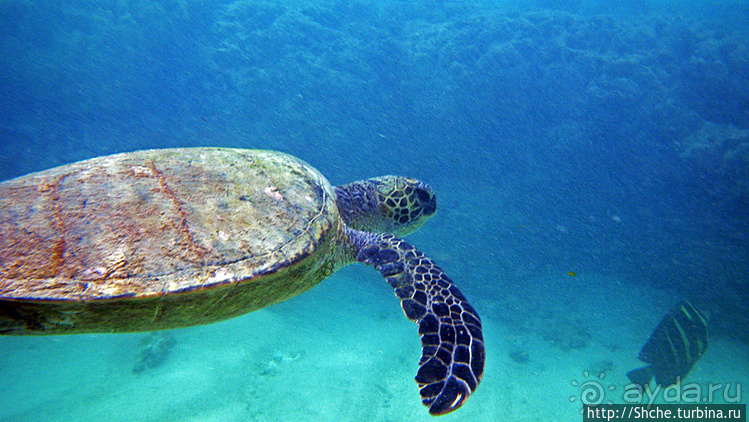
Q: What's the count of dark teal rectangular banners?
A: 1